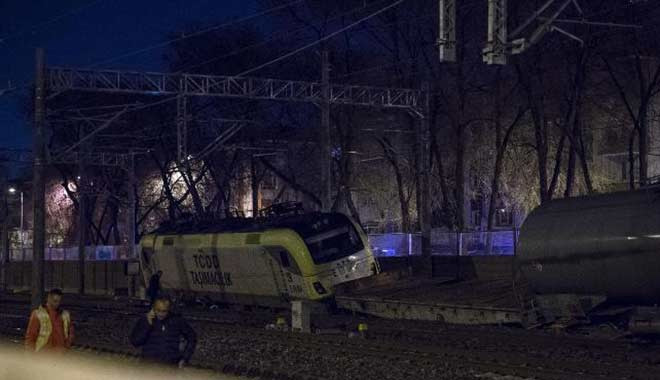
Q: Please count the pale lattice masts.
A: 2